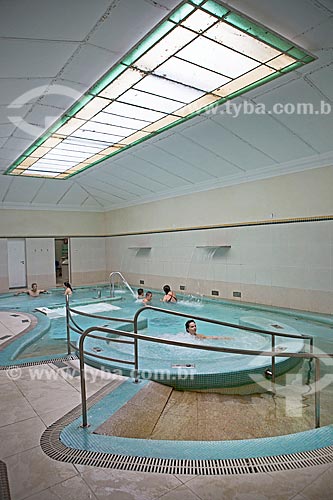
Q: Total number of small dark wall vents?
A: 4